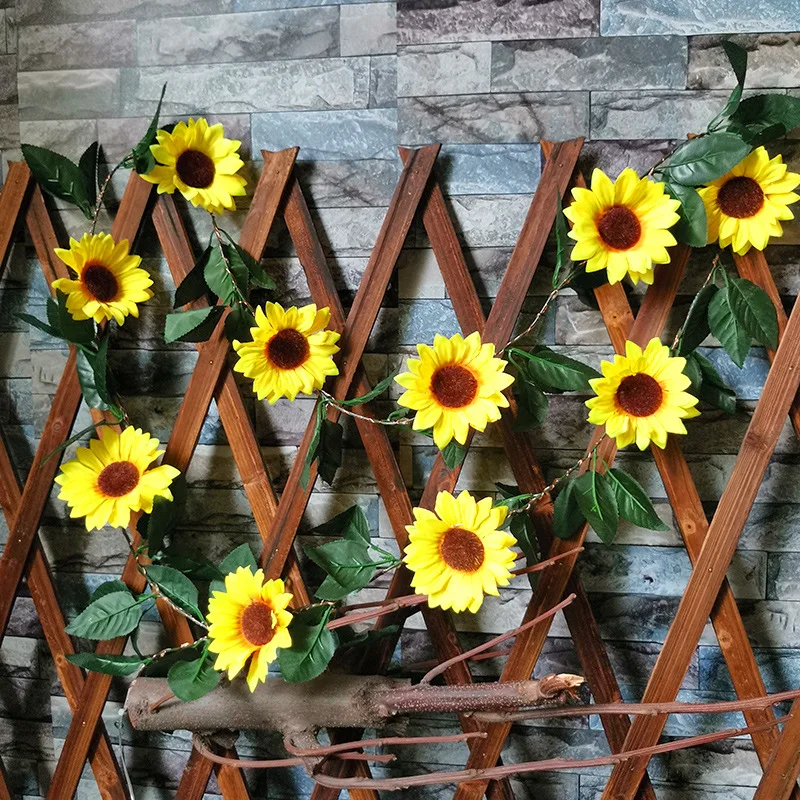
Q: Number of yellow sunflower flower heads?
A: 10